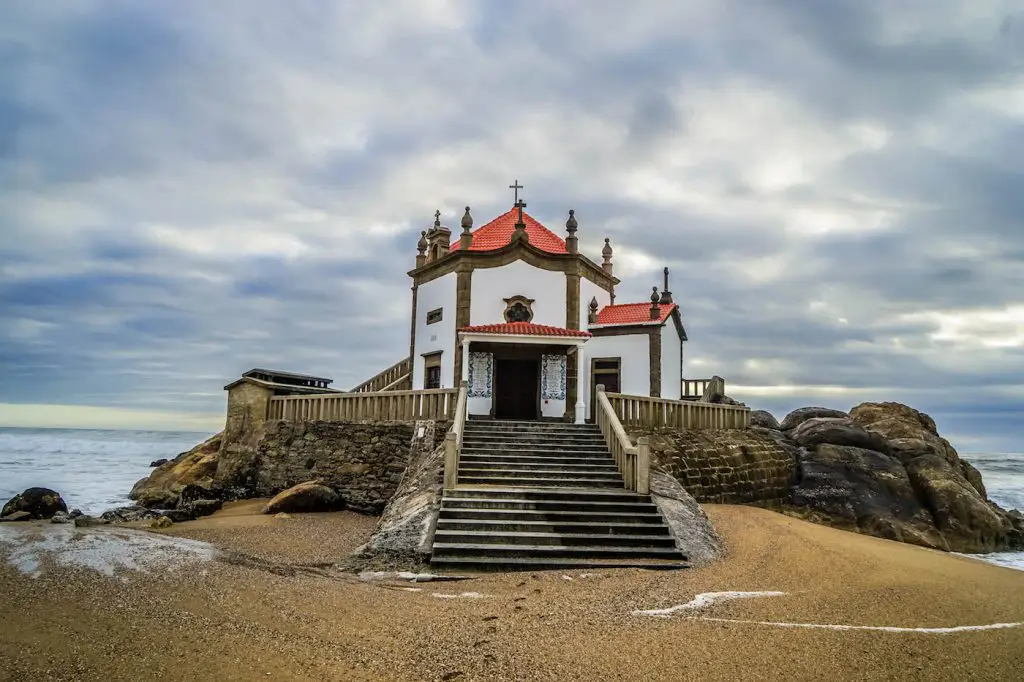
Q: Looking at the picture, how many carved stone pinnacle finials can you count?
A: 6